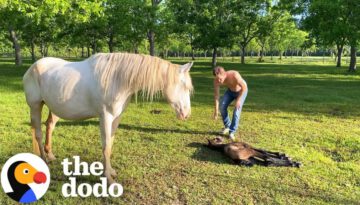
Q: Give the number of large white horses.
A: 1